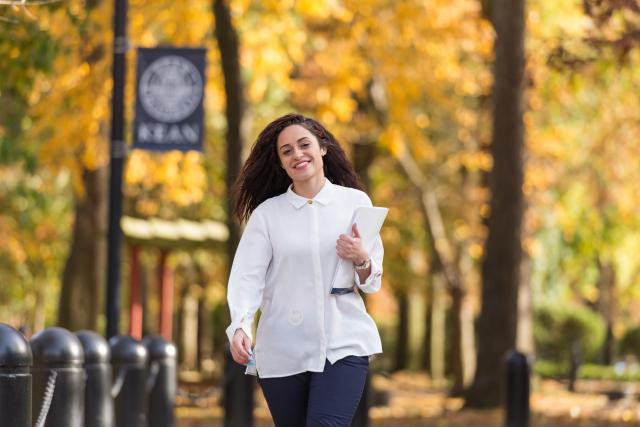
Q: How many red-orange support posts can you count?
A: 2